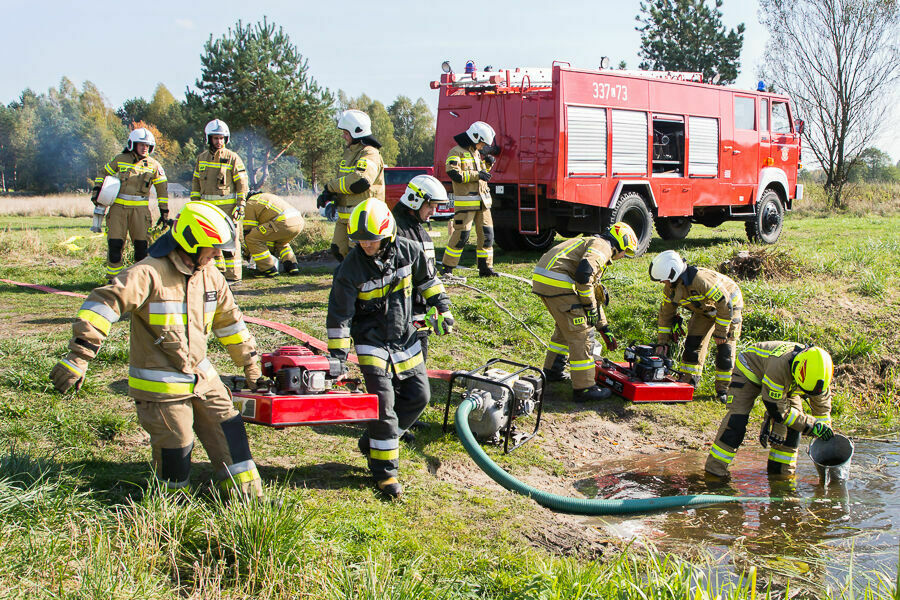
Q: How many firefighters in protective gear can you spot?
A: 11